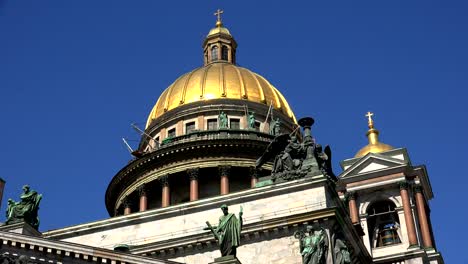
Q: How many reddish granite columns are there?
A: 9